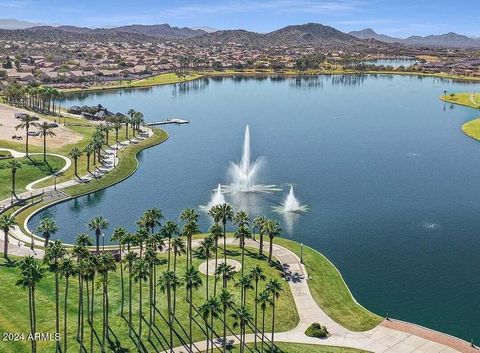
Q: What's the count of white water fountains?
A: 3